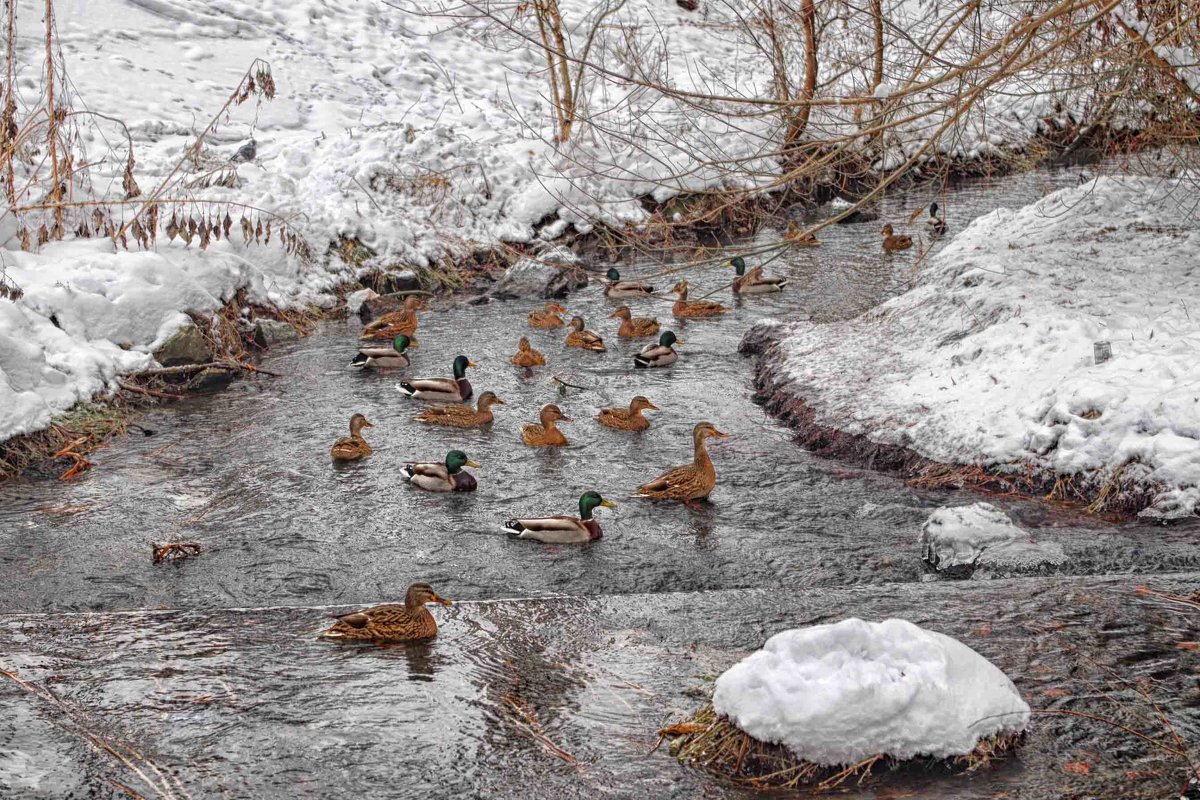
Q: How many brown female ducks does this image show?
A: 14